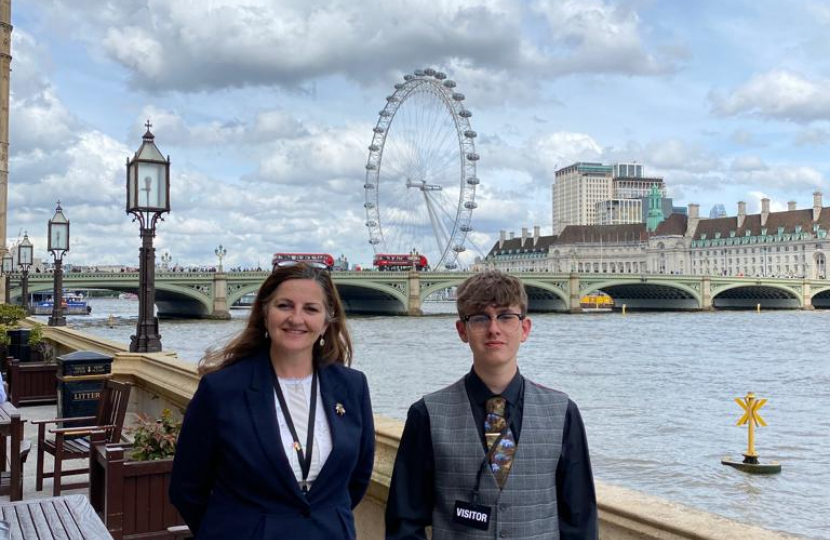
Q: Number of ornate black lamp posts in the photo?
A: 4